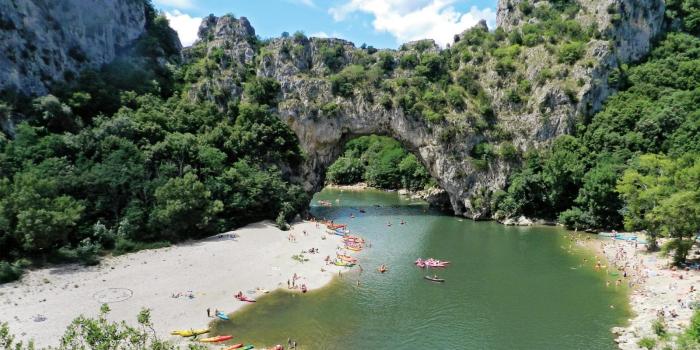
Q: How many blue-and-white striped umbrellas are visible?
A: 0